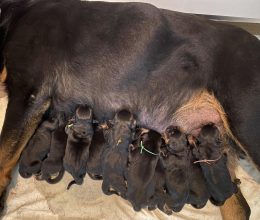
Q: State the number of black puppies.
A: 10